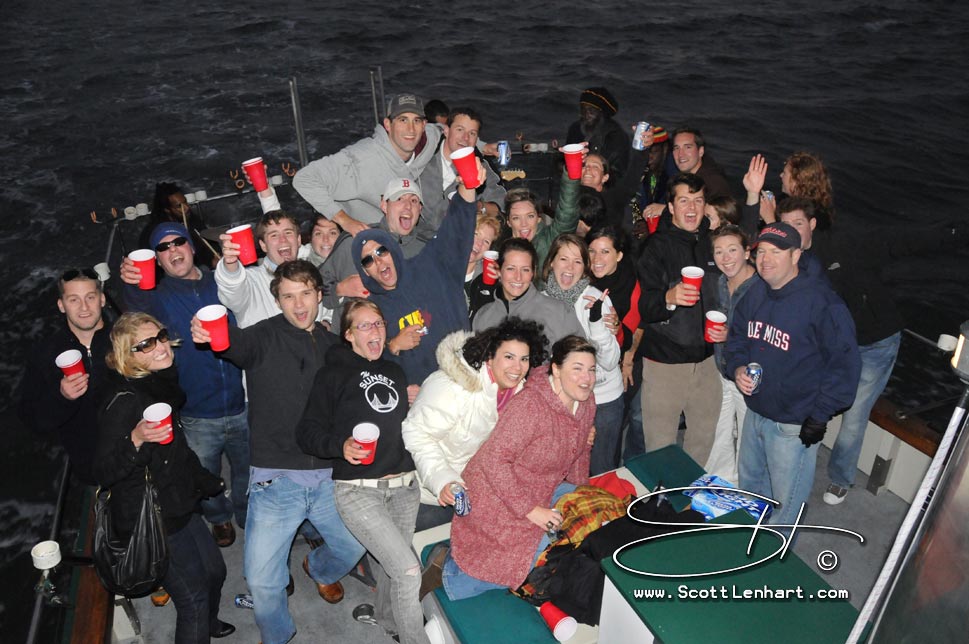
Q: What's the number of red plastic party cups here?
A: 14